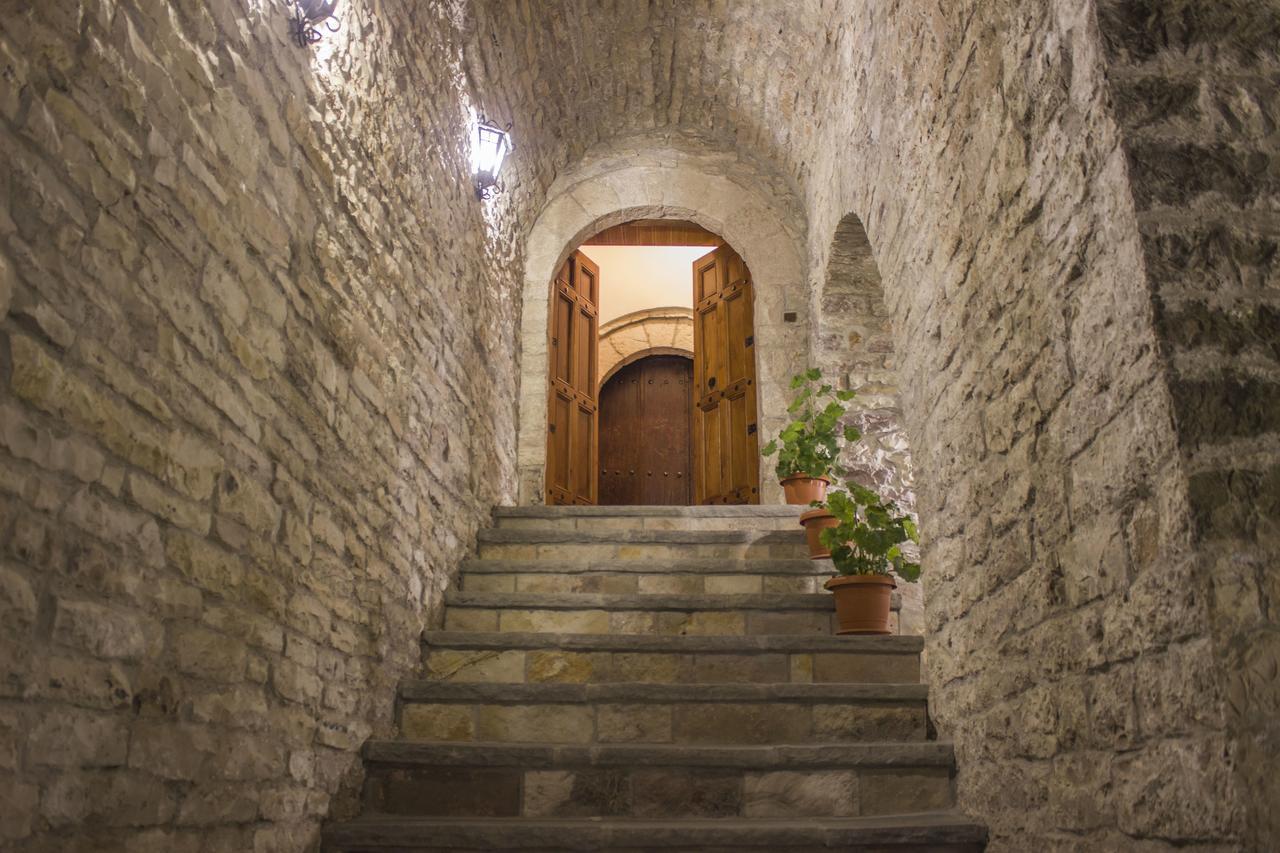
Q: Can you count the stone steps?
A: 8